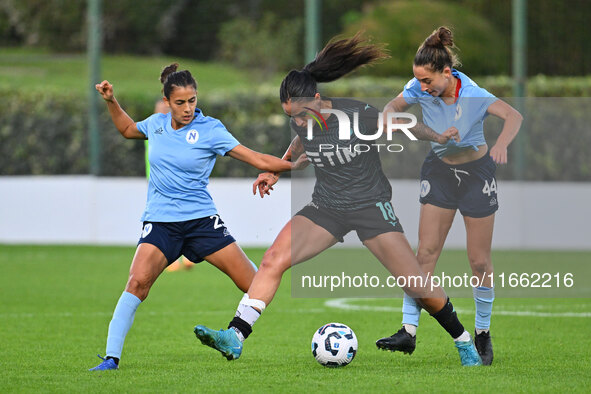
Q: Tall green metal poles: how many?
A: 3